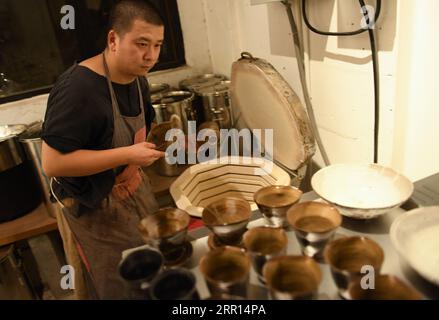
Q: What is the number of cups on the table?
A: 11